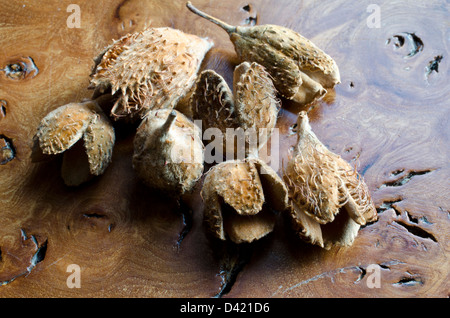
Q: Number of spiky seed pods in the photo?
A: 7